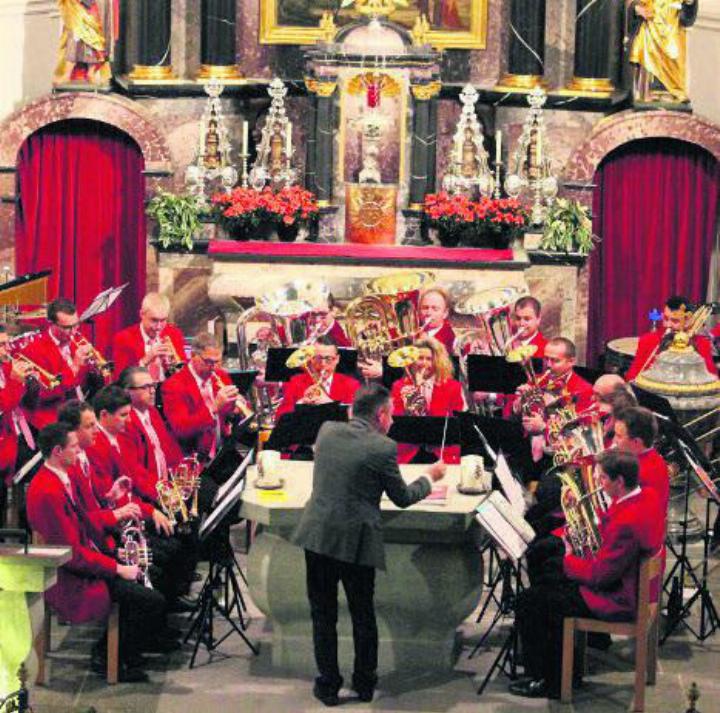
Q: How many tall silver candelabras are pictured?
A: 4